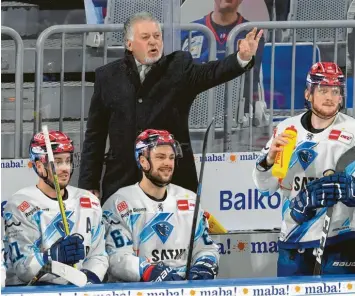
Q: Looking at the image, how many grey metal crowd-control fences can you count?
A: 3